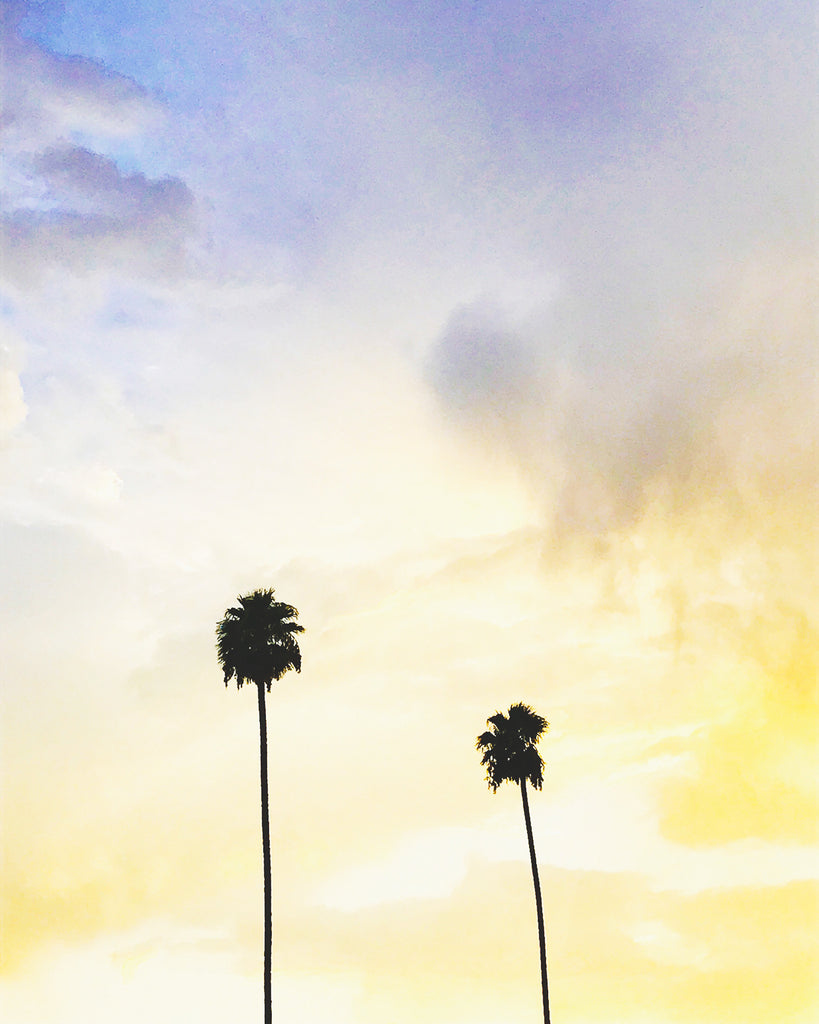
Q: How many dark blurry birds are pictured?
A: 0